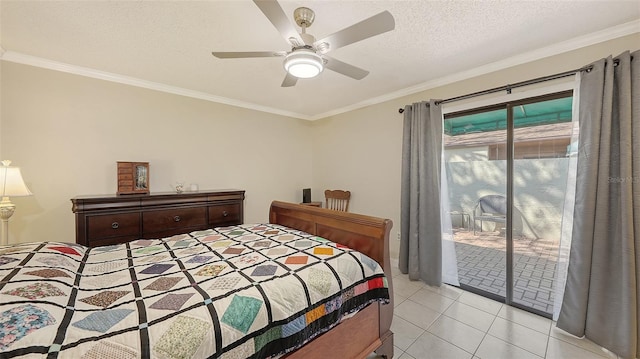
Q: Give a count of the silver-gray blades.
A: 5